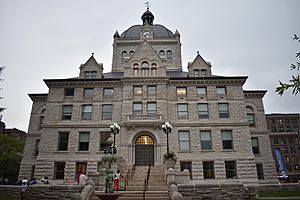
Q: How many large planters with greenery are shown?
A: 2